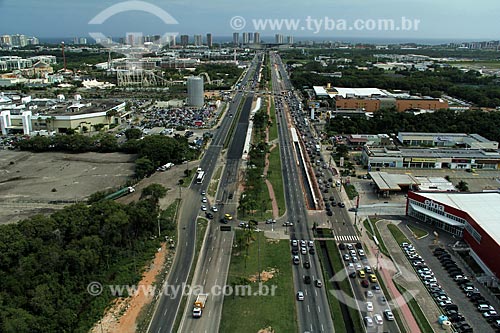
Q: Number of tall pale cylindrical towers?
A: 1